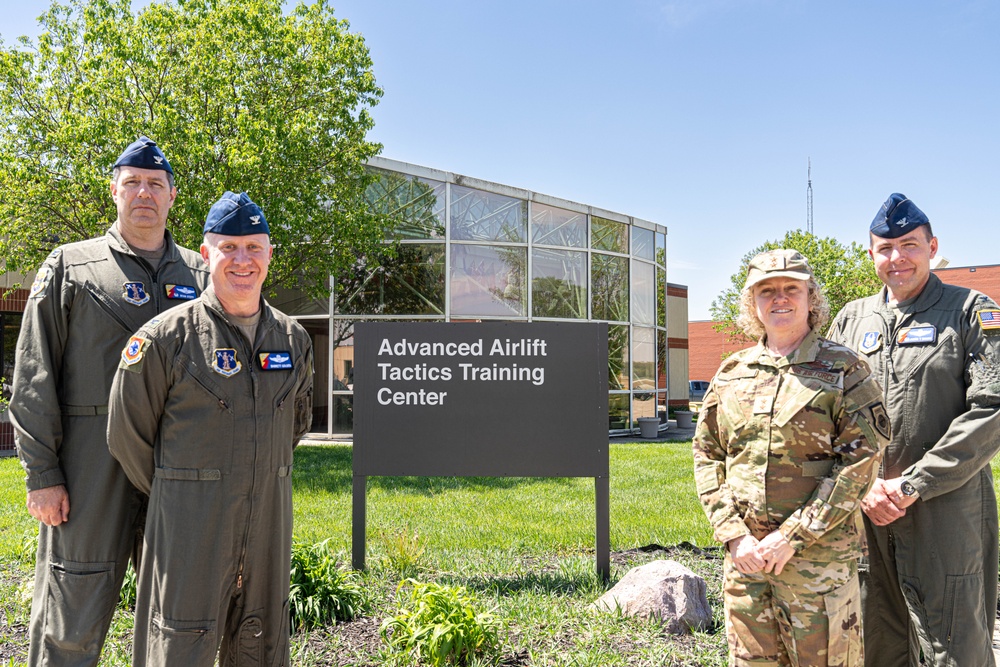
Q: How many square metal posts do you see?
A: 2